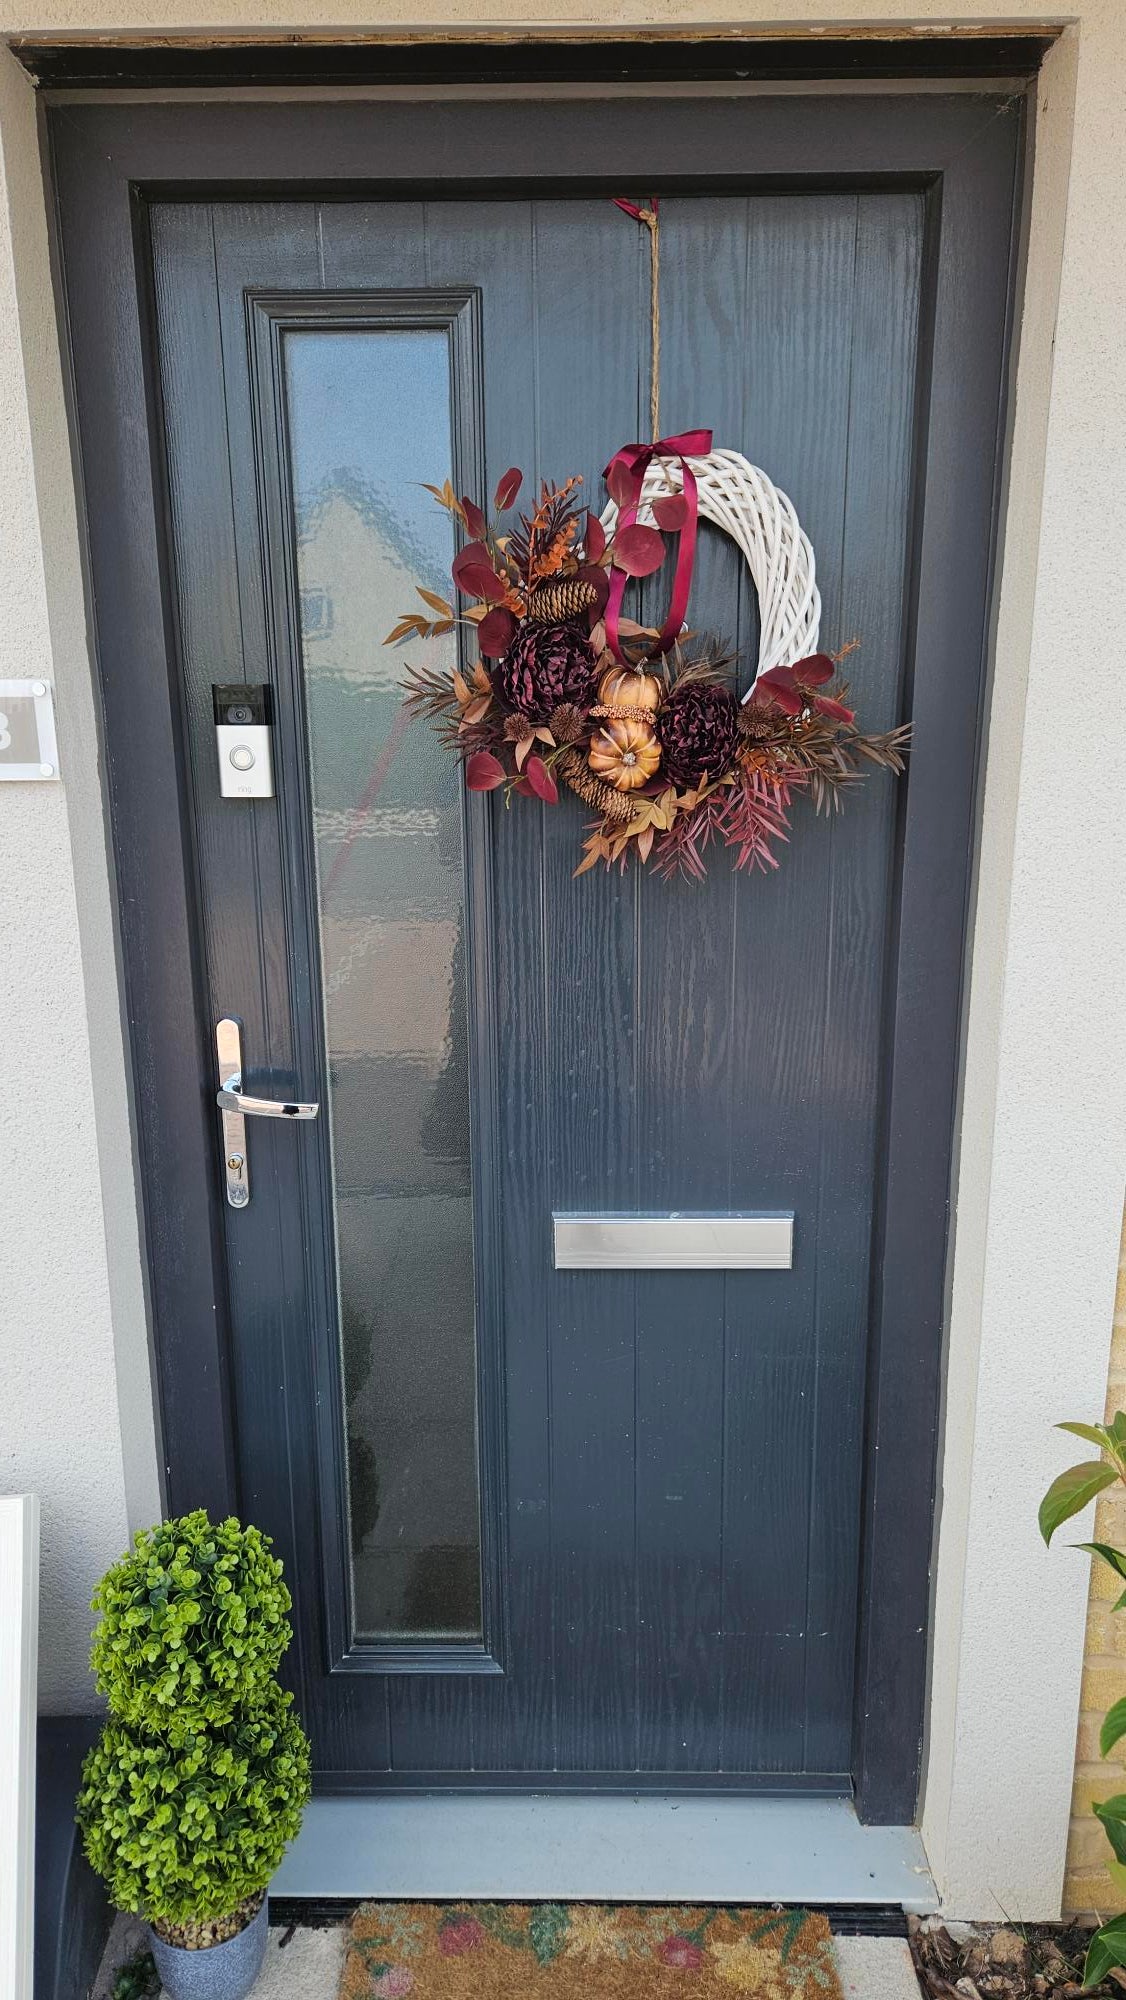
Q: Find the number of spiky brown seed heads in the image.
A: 3